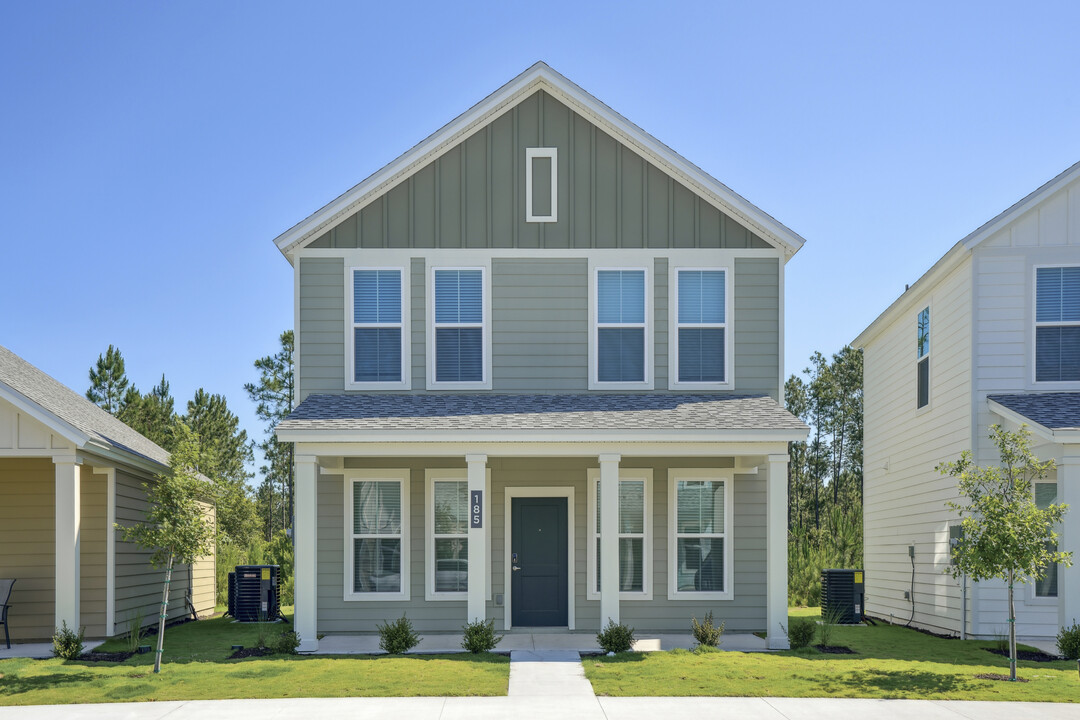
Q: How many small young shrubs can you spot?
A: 8